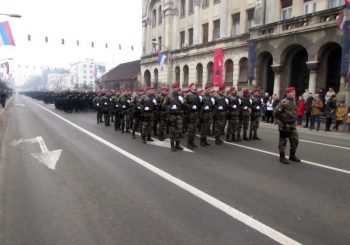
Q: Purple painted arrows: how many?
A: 0